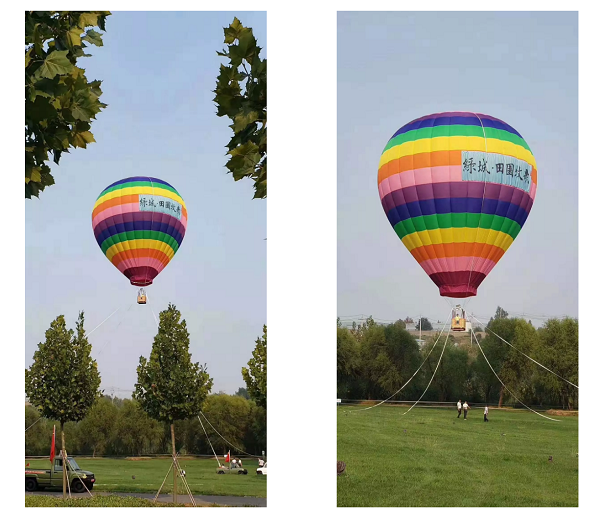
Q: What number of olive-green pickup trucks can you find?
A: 2